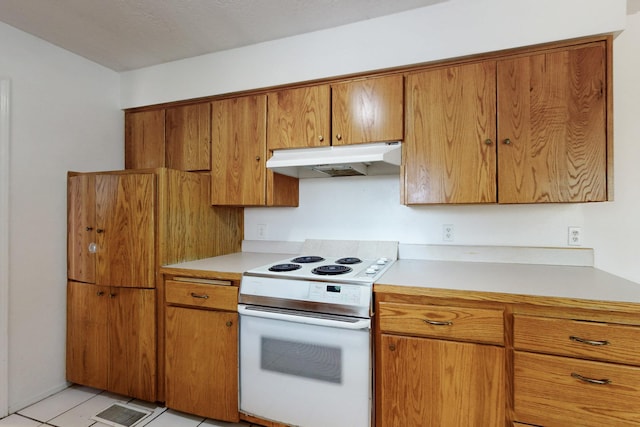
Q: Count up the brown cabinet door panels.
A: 13